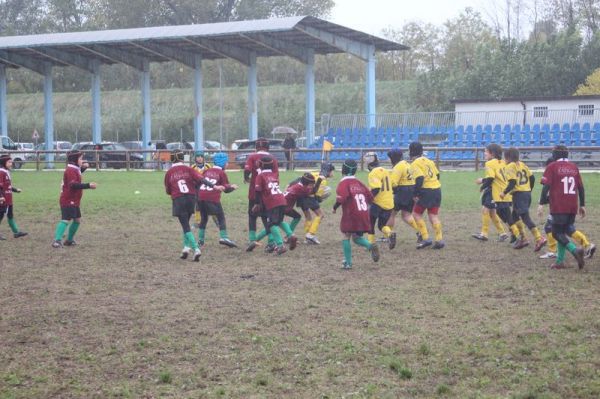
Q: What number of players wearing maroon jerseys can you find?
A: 9